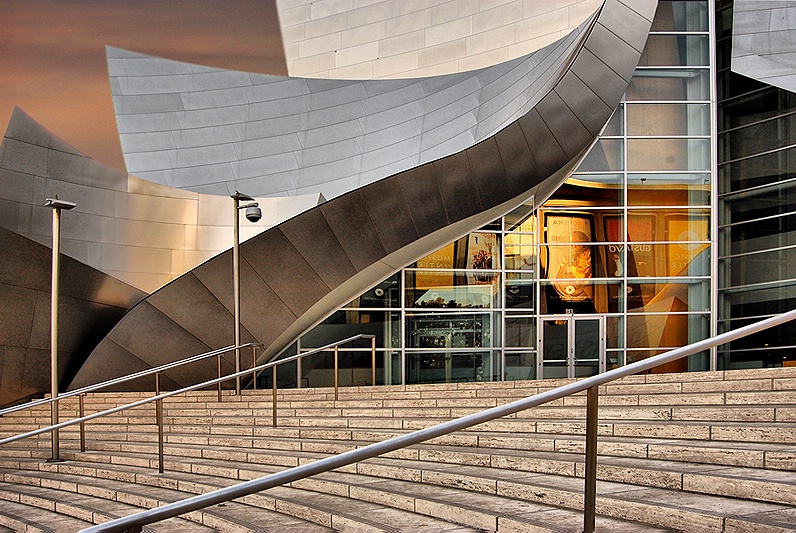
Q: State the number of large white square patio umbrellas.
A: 0